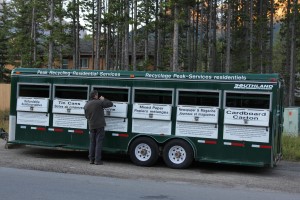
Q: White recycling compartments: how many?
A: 6